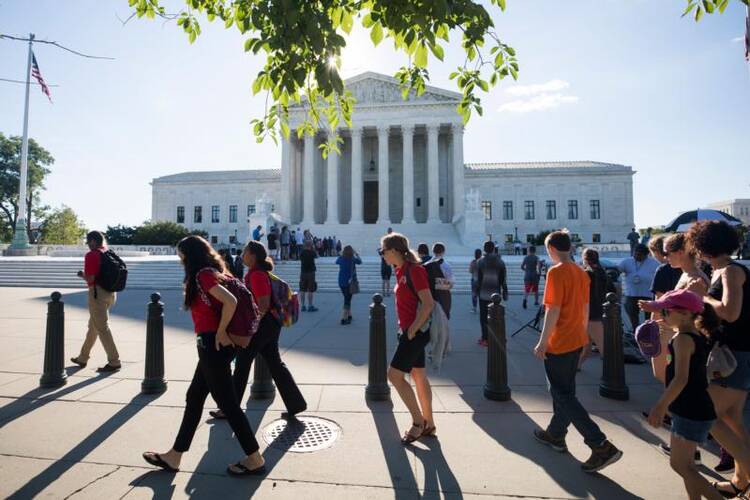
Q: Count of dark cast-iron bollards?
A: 6